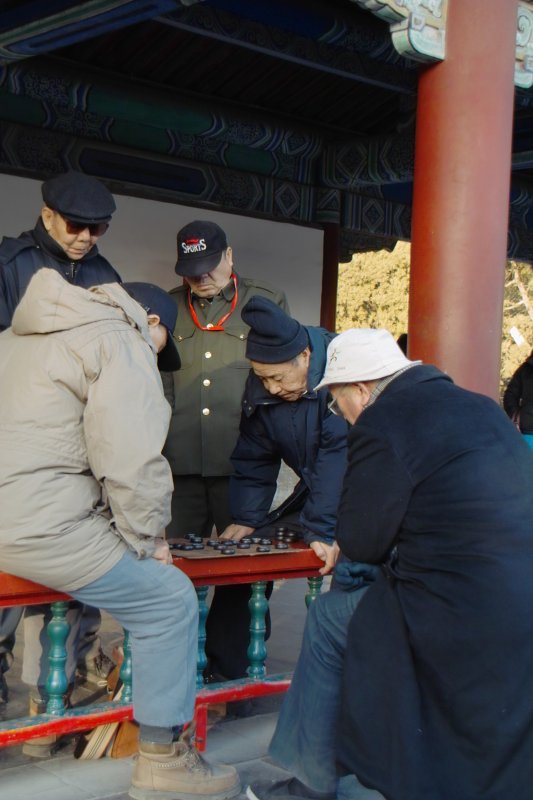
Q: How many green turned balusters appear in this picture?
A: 5